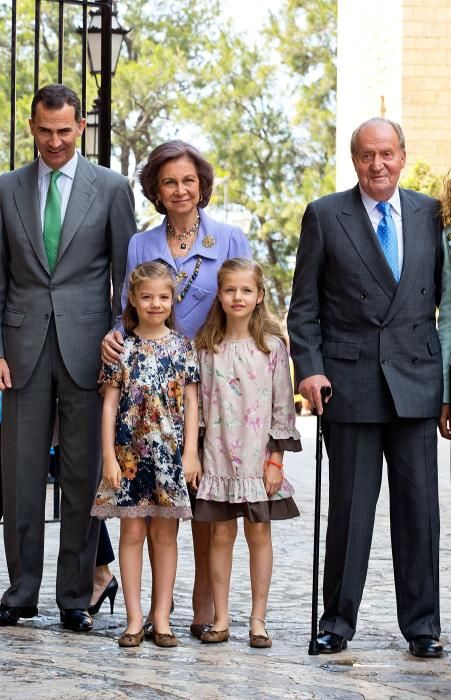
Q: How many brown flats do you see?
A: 4